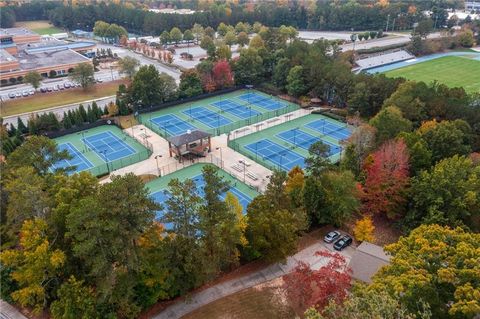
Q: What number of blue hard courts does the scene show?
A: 11